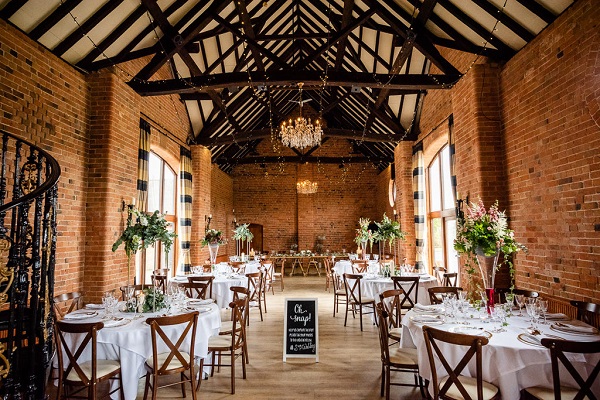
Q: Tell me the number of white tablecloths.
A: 6